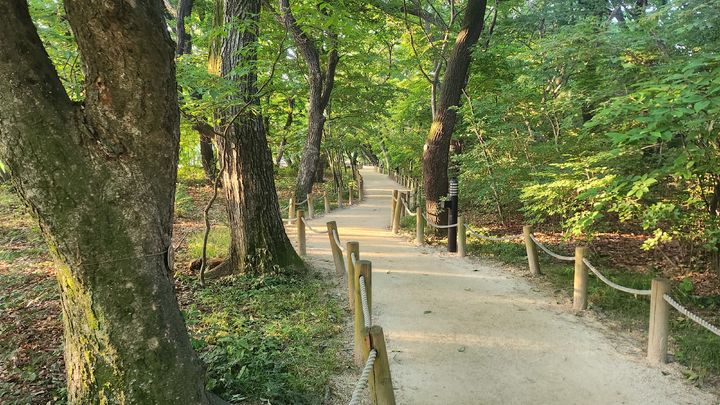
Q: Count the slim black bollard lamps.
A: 1